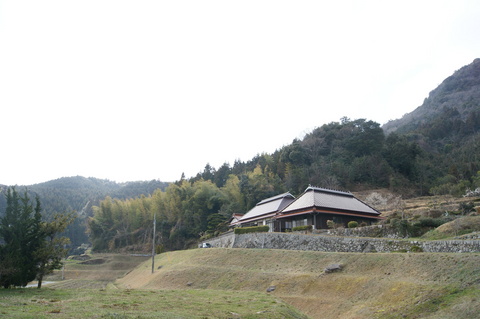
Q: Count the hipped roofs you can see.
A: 2